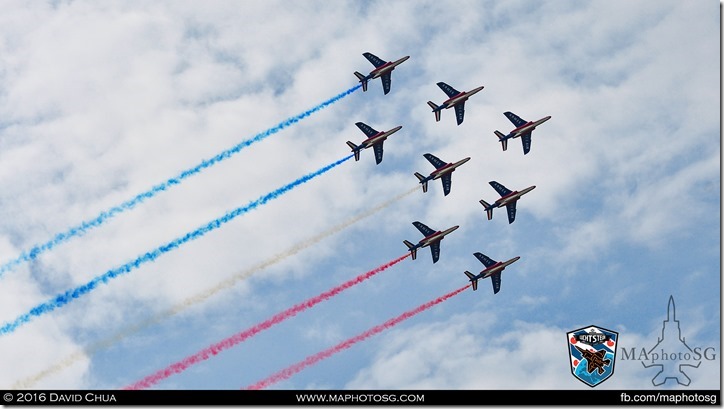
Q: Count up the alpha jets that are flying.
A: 8